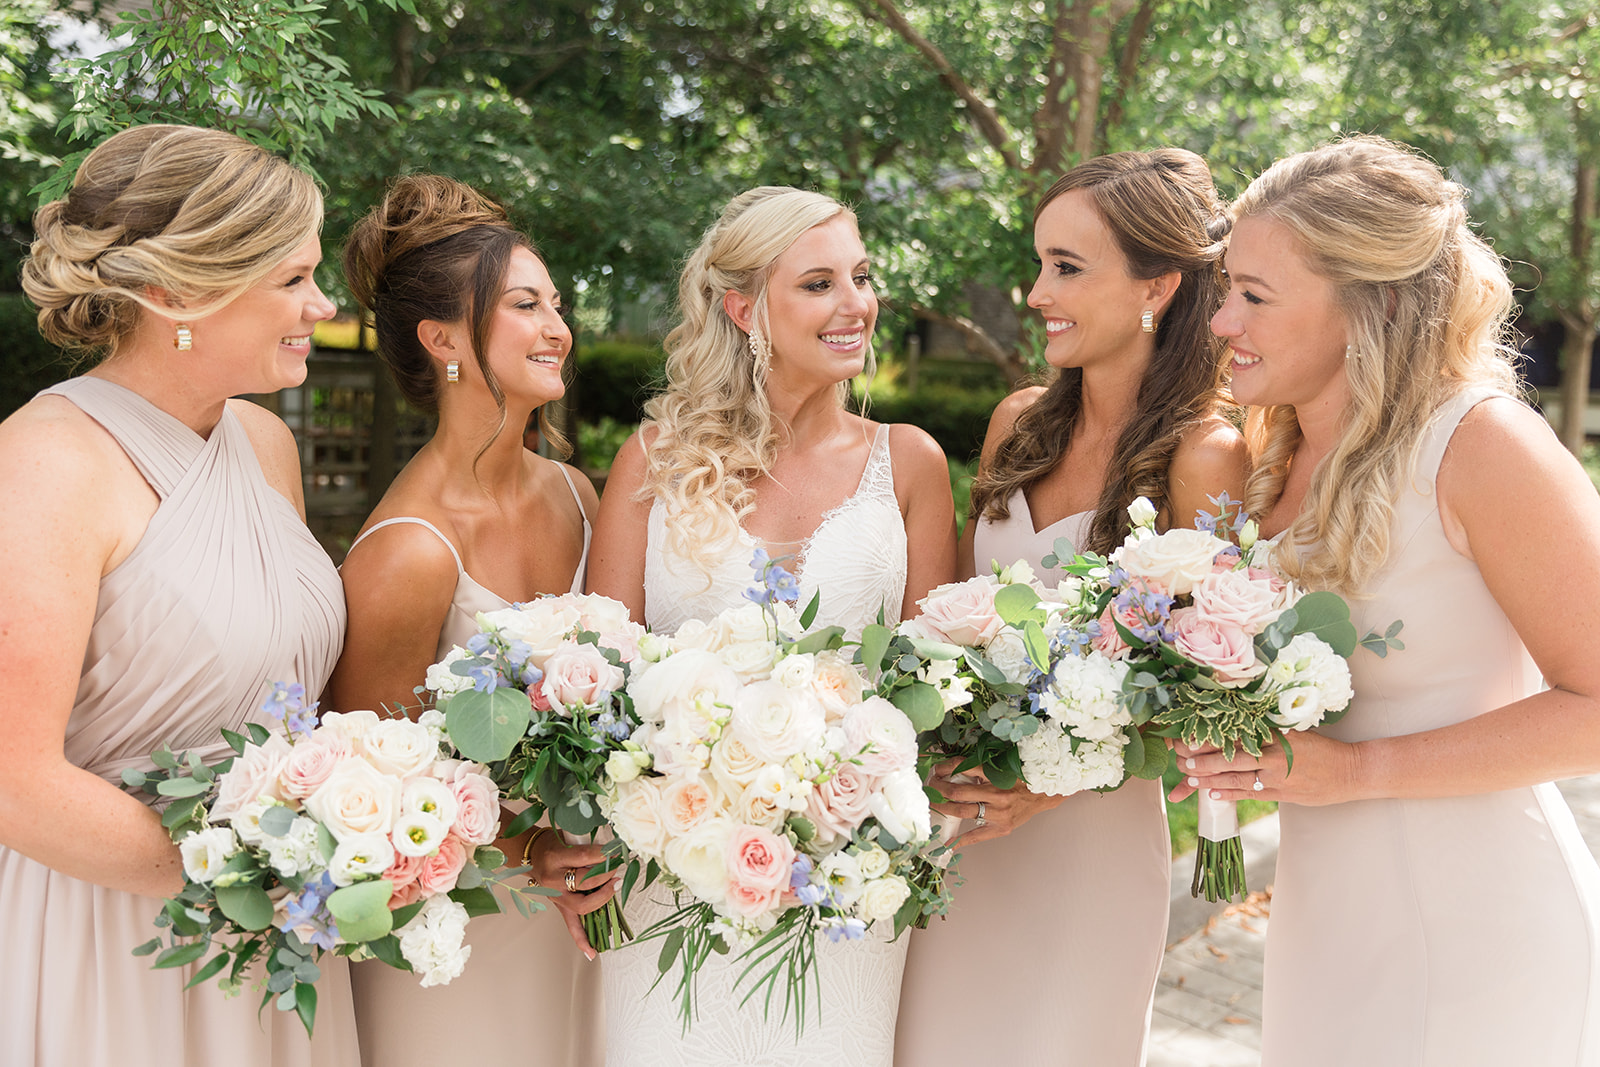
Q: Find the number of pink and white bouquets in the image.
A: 5